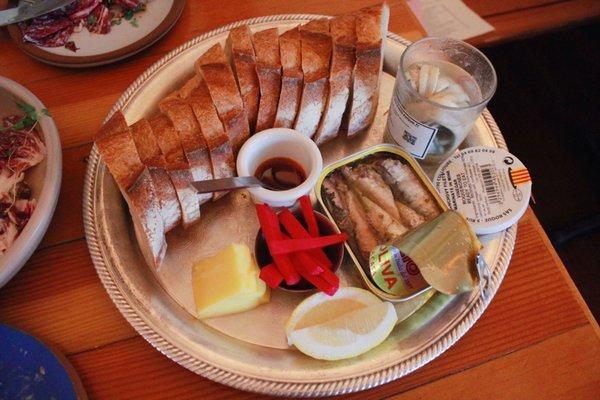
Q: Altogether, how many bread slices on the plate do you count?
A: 12